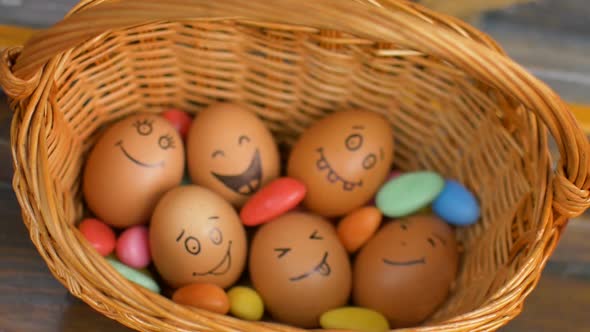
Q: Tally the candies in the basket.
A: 11